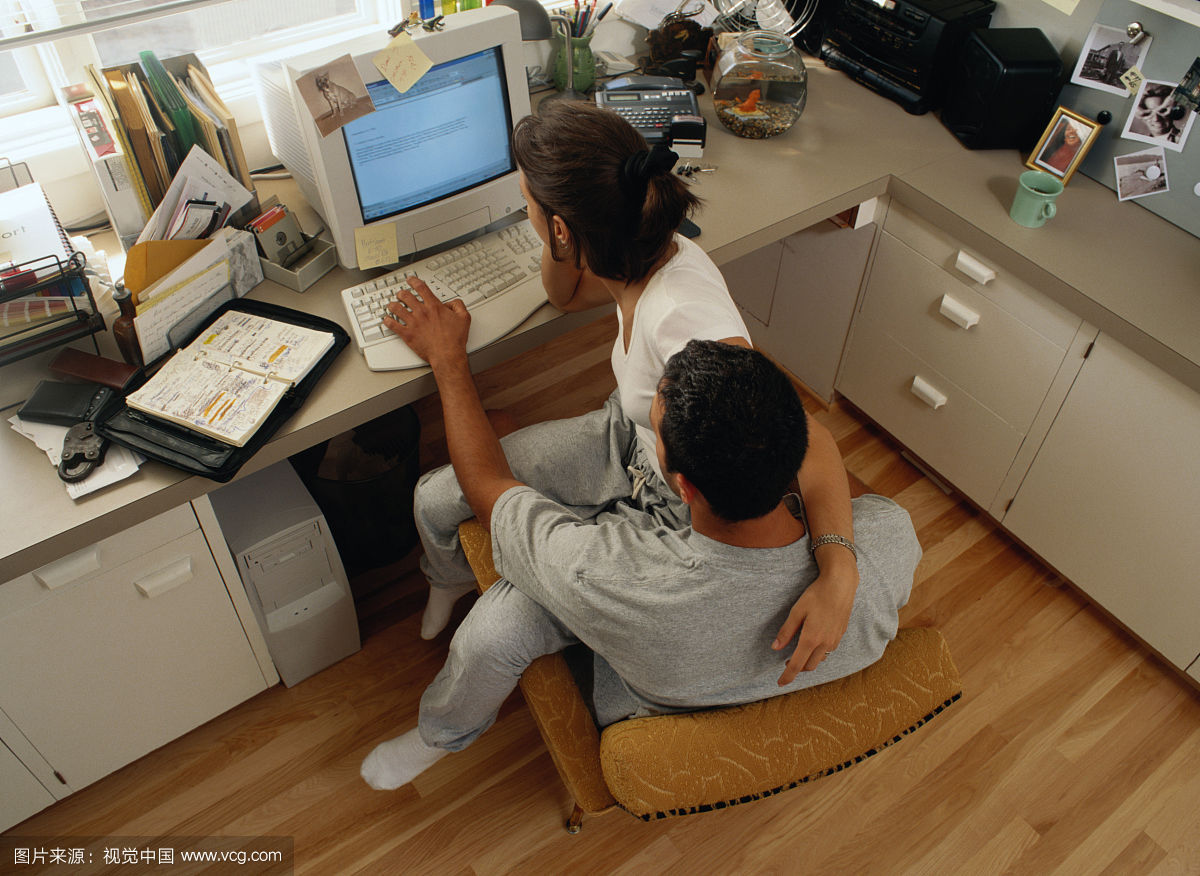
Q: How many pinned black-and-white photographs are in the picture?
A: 3